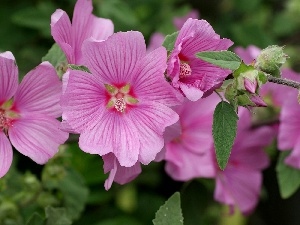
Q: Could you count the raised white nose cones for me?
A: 0